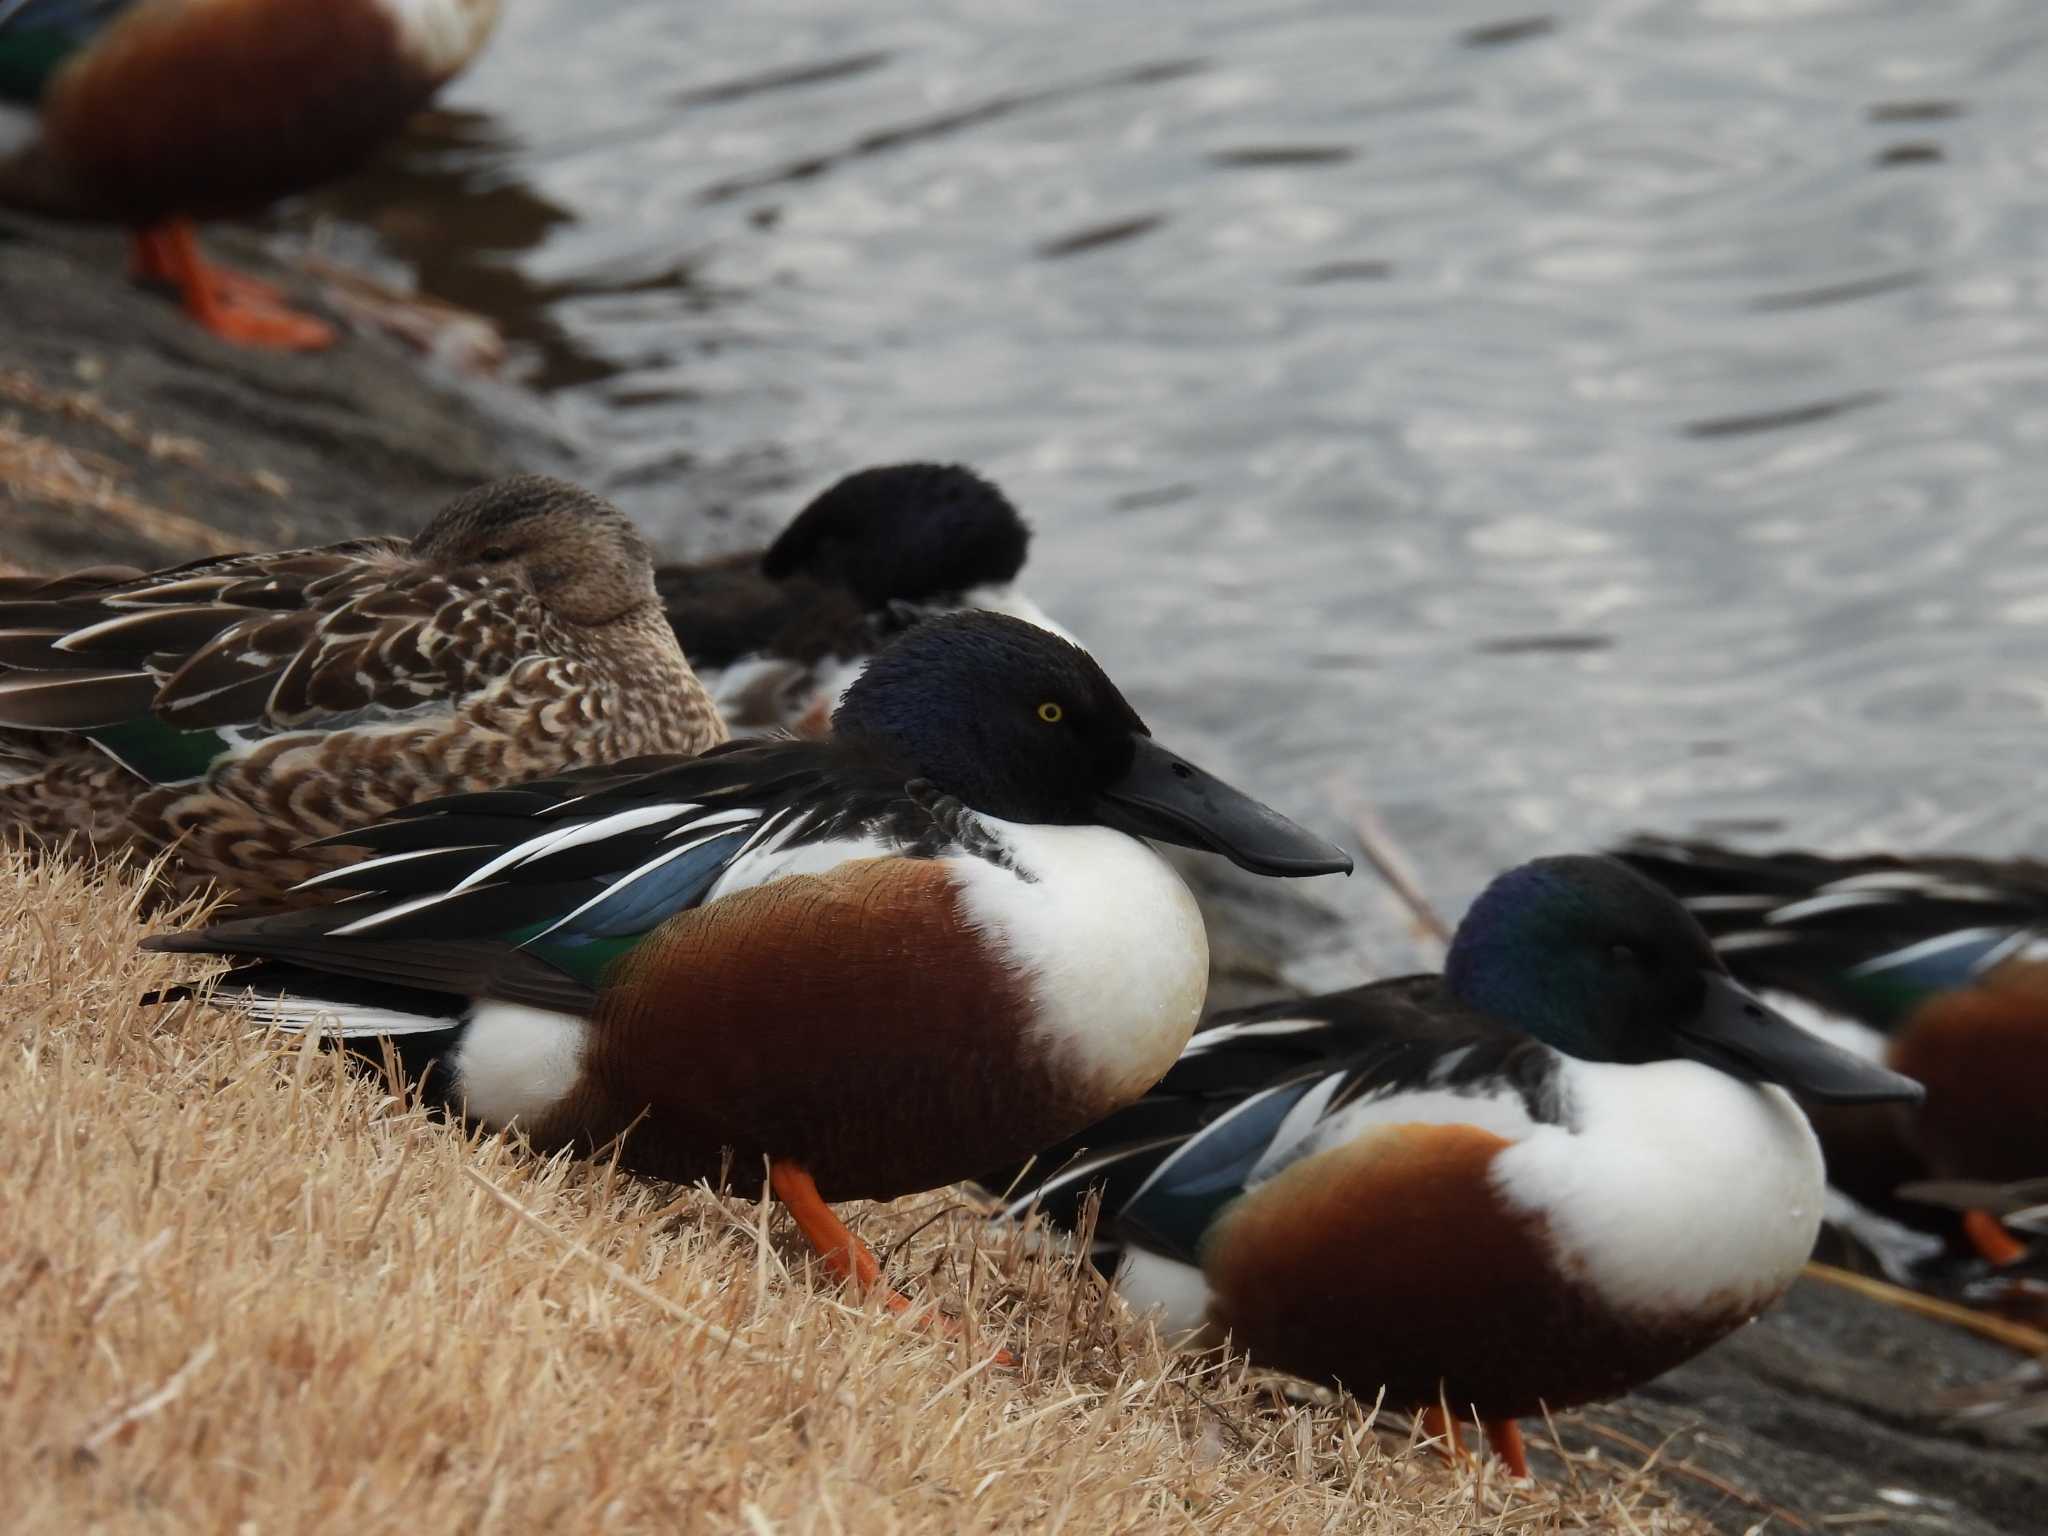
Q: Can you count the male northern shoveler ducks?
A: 5